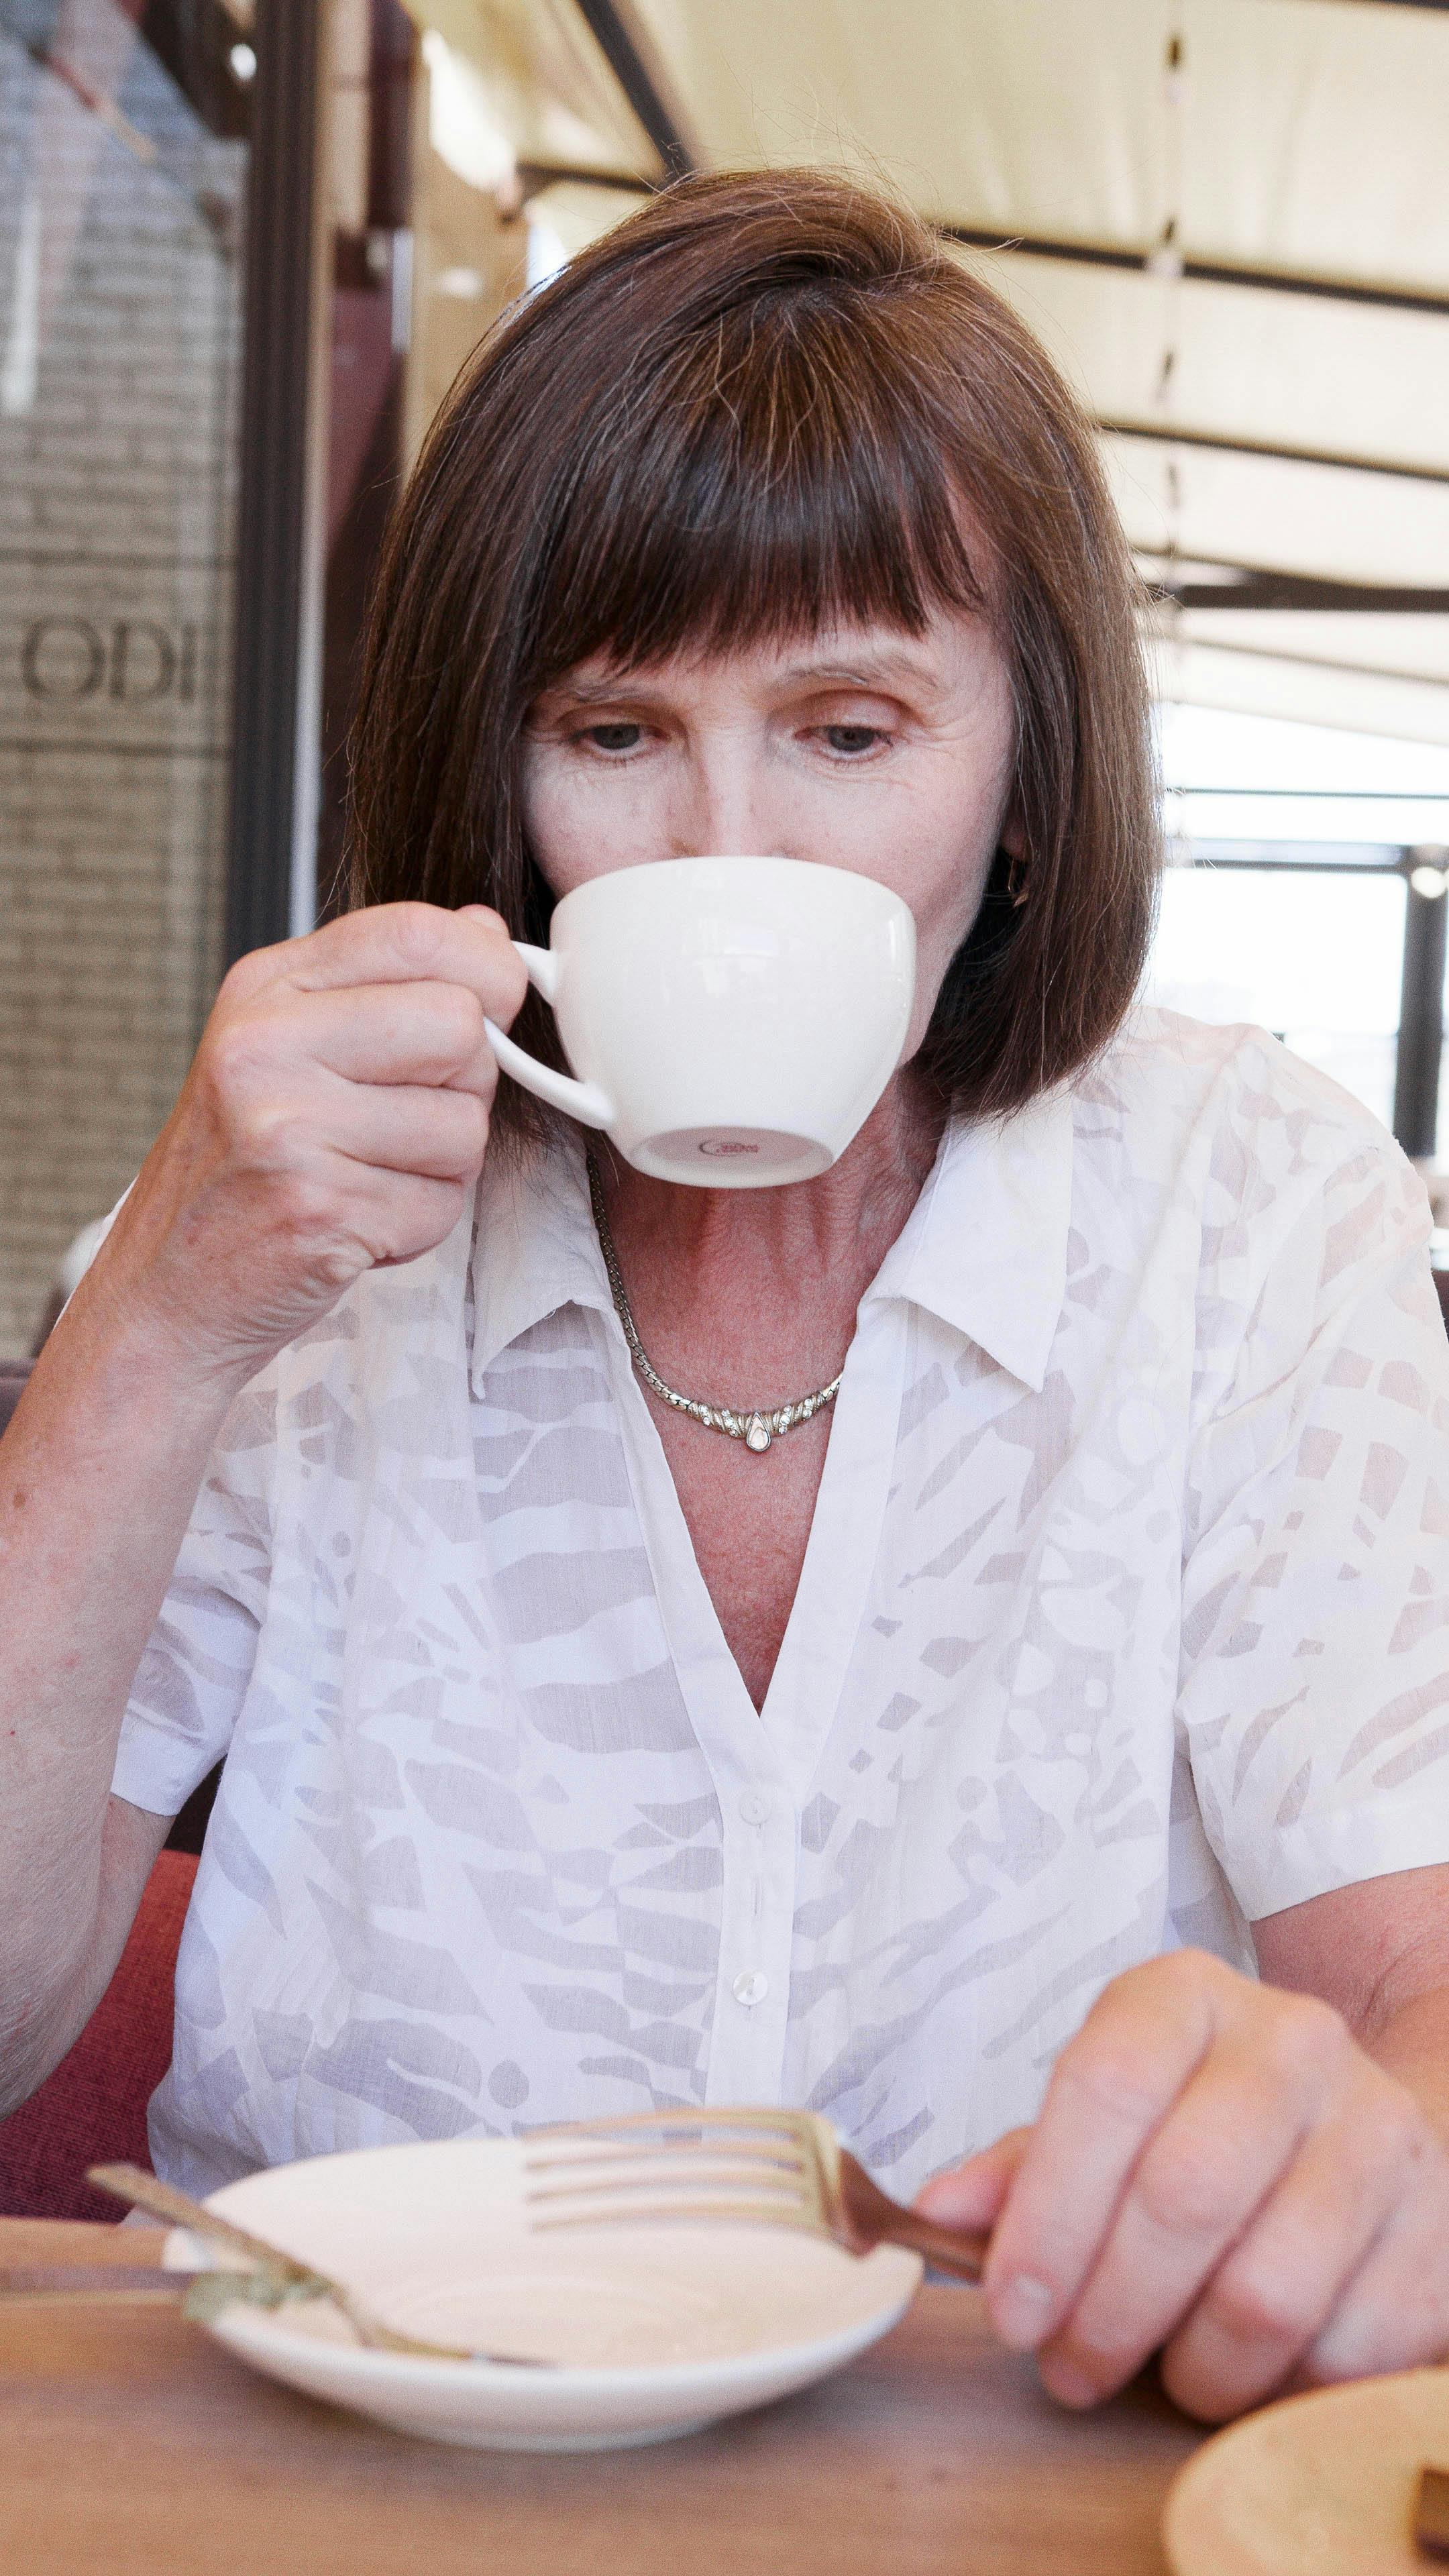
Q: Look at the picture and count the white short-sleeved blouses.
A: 1